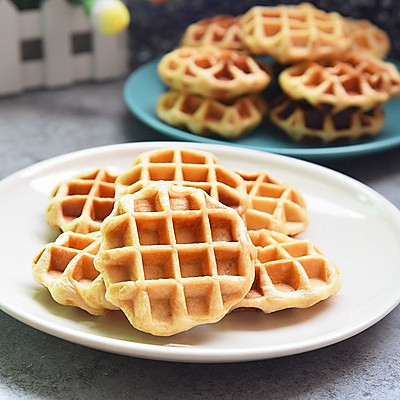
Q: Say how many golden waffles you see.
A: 13